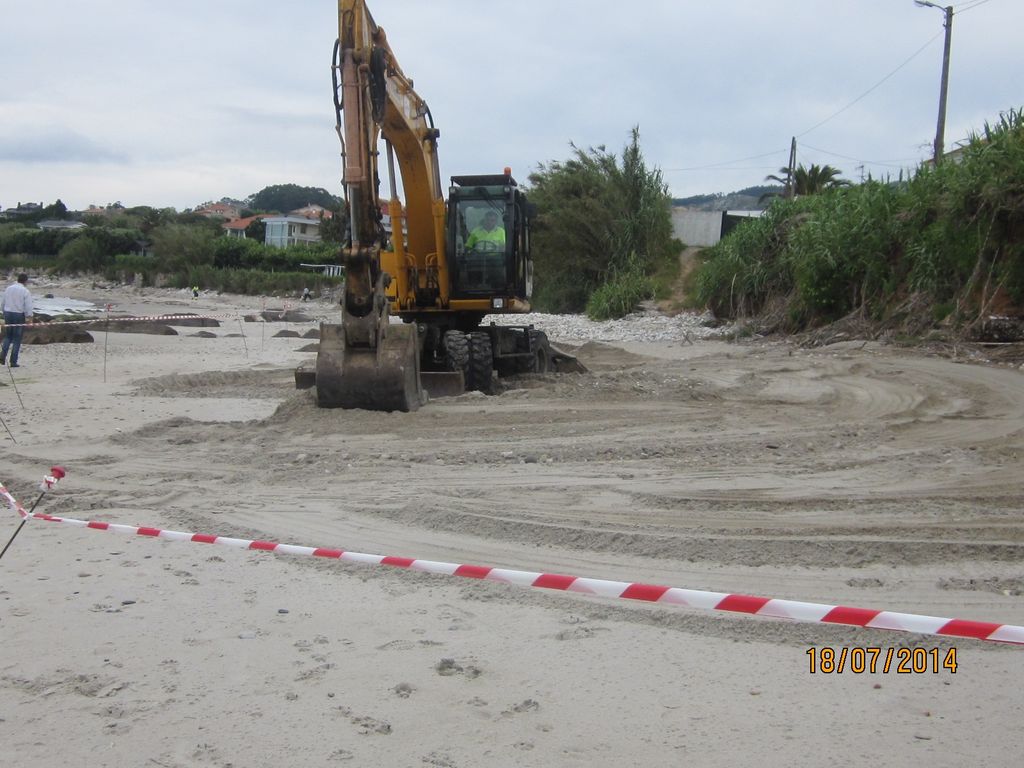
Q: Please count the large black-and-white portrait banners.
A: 0